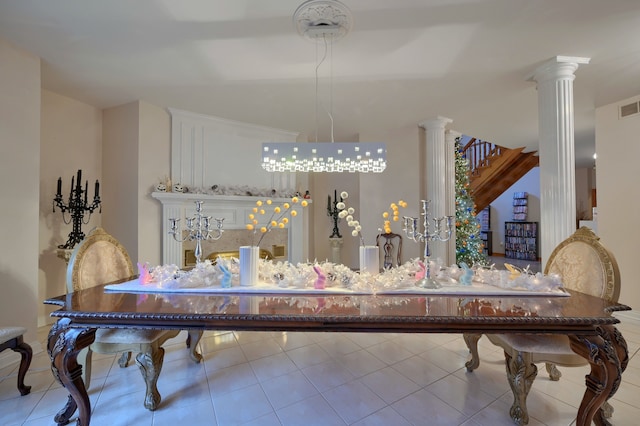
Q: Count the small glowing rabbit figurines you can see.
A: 6